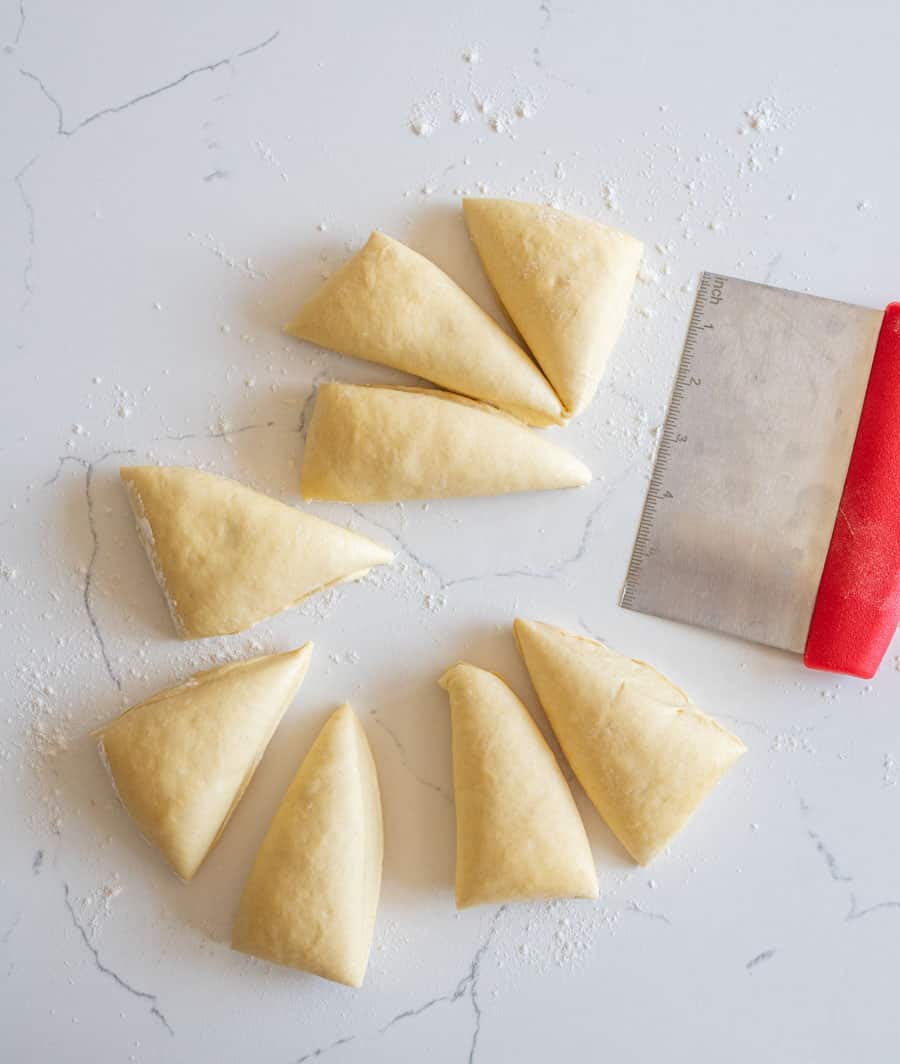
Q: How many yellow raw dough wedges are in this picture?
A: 8